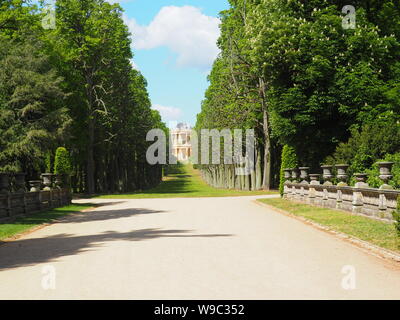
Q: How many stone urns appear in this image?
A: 13